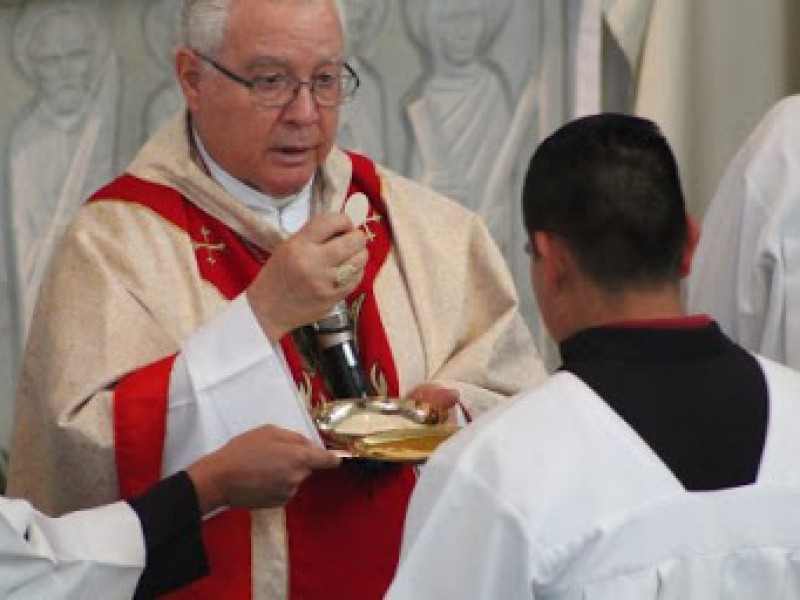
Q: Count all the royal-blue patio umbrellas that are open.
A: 0